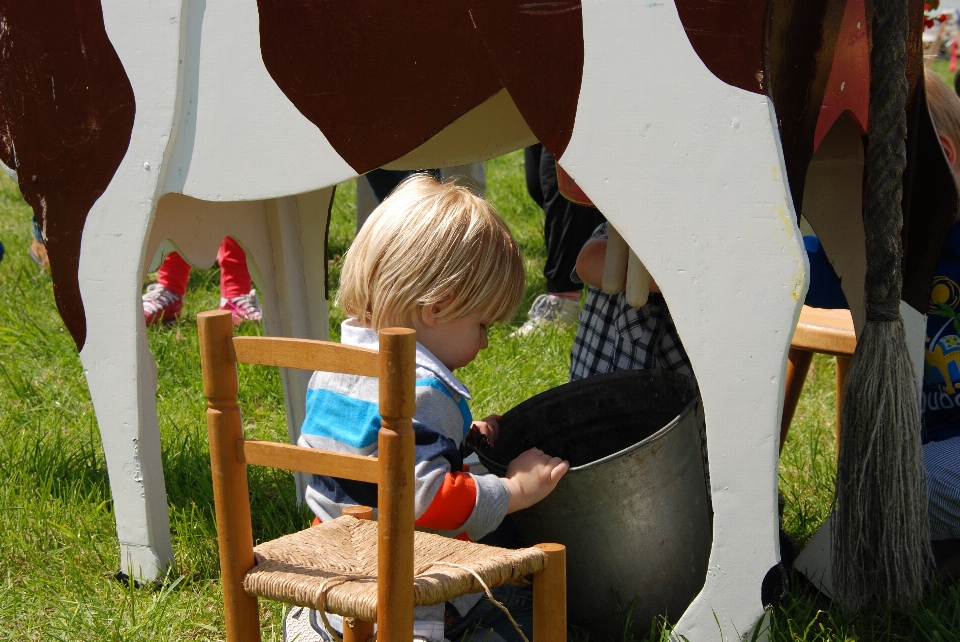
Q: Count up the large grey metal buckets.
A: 1